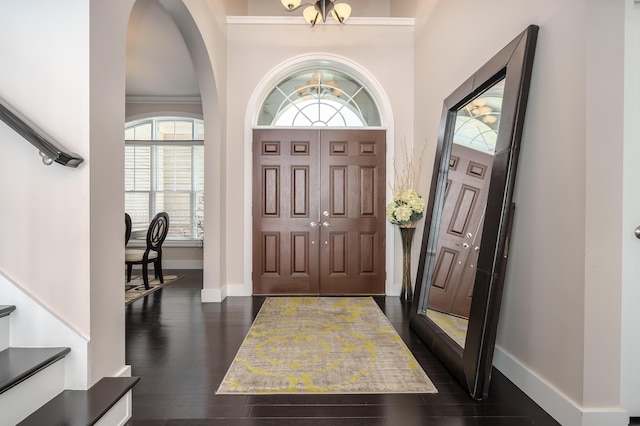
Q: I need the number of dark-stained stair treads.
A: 3